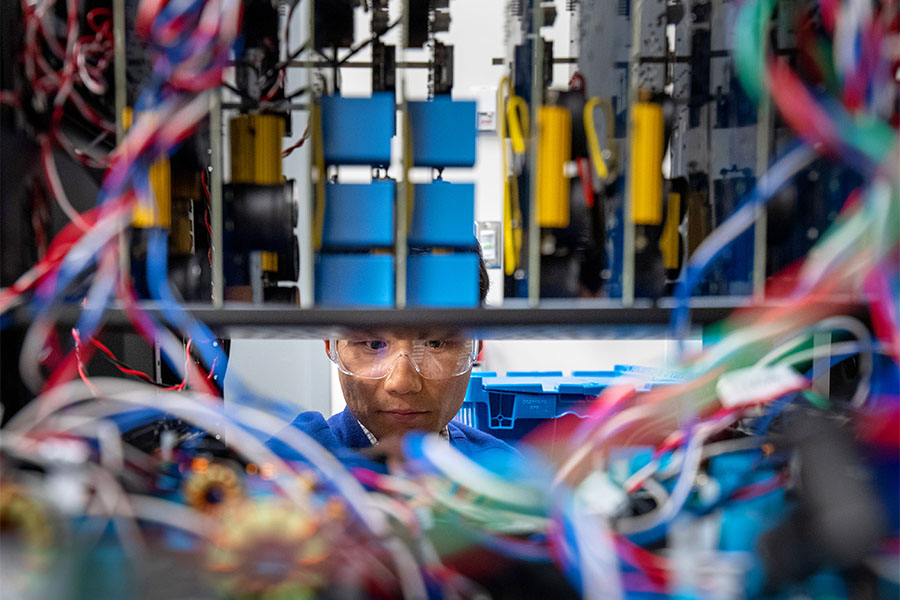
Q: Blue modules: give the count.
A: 6